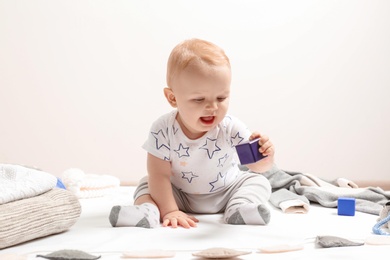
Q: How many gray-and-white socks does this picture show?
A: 2